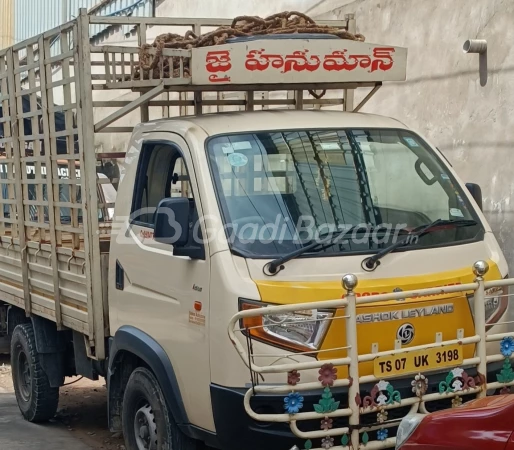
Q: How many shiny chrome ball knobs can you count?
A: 2